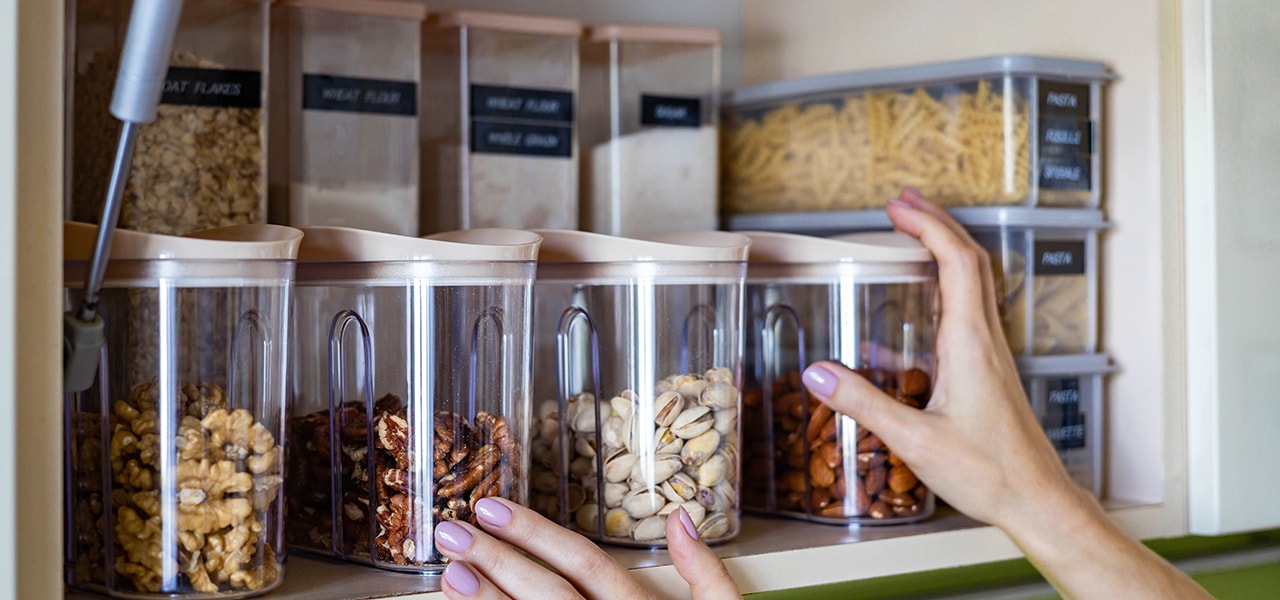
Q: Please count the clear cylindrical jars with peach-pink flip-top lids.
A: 4